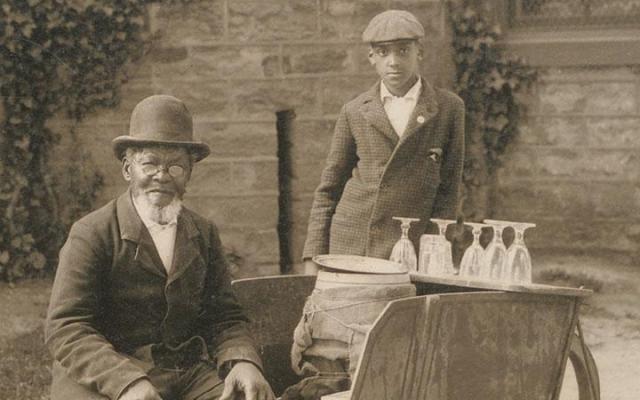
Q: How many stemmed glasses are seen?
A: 5